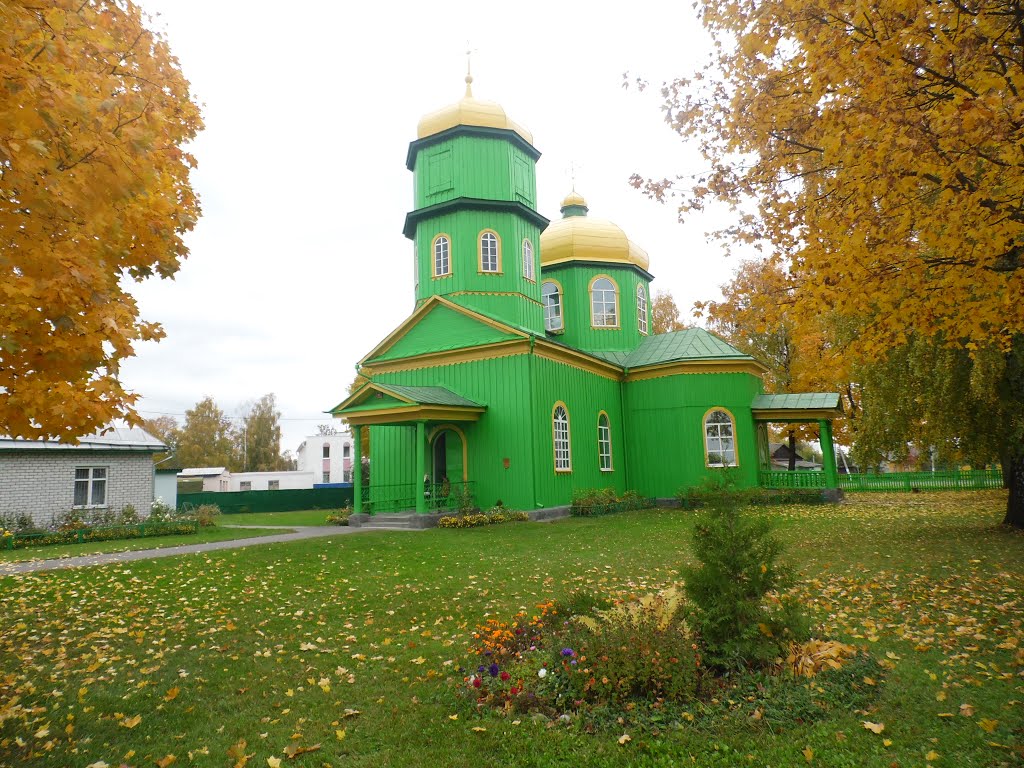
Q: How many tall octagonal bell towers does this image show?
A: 1